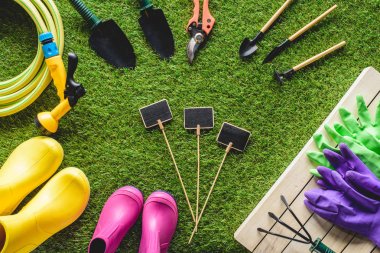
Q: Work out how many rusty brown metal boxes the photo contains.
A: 0